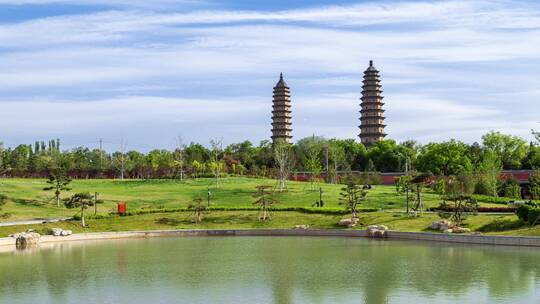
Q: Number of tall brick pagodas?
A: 2